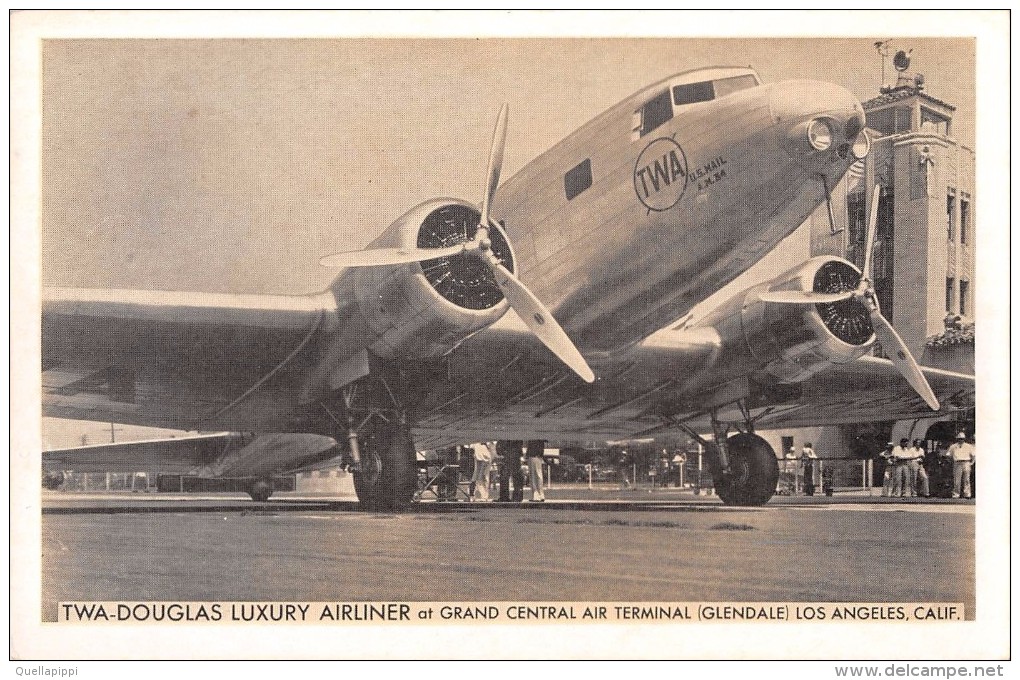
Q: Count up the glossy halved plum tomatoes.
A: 0